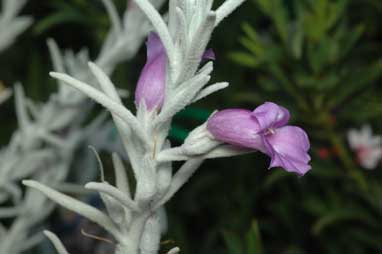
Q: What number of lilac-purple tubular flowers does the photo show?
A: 2